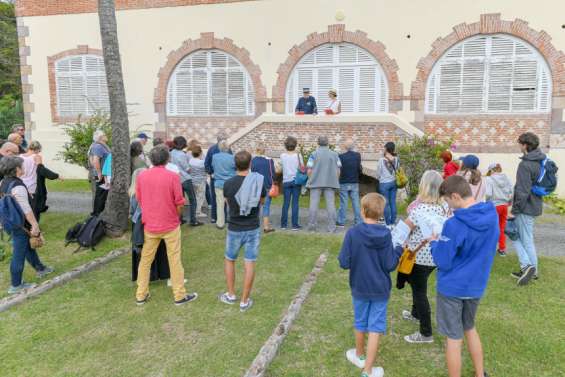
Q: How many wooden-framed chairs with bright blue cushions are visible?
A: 0